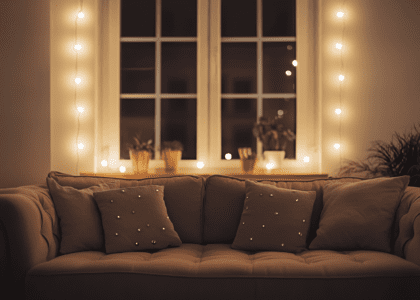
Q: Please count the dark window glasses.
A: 12